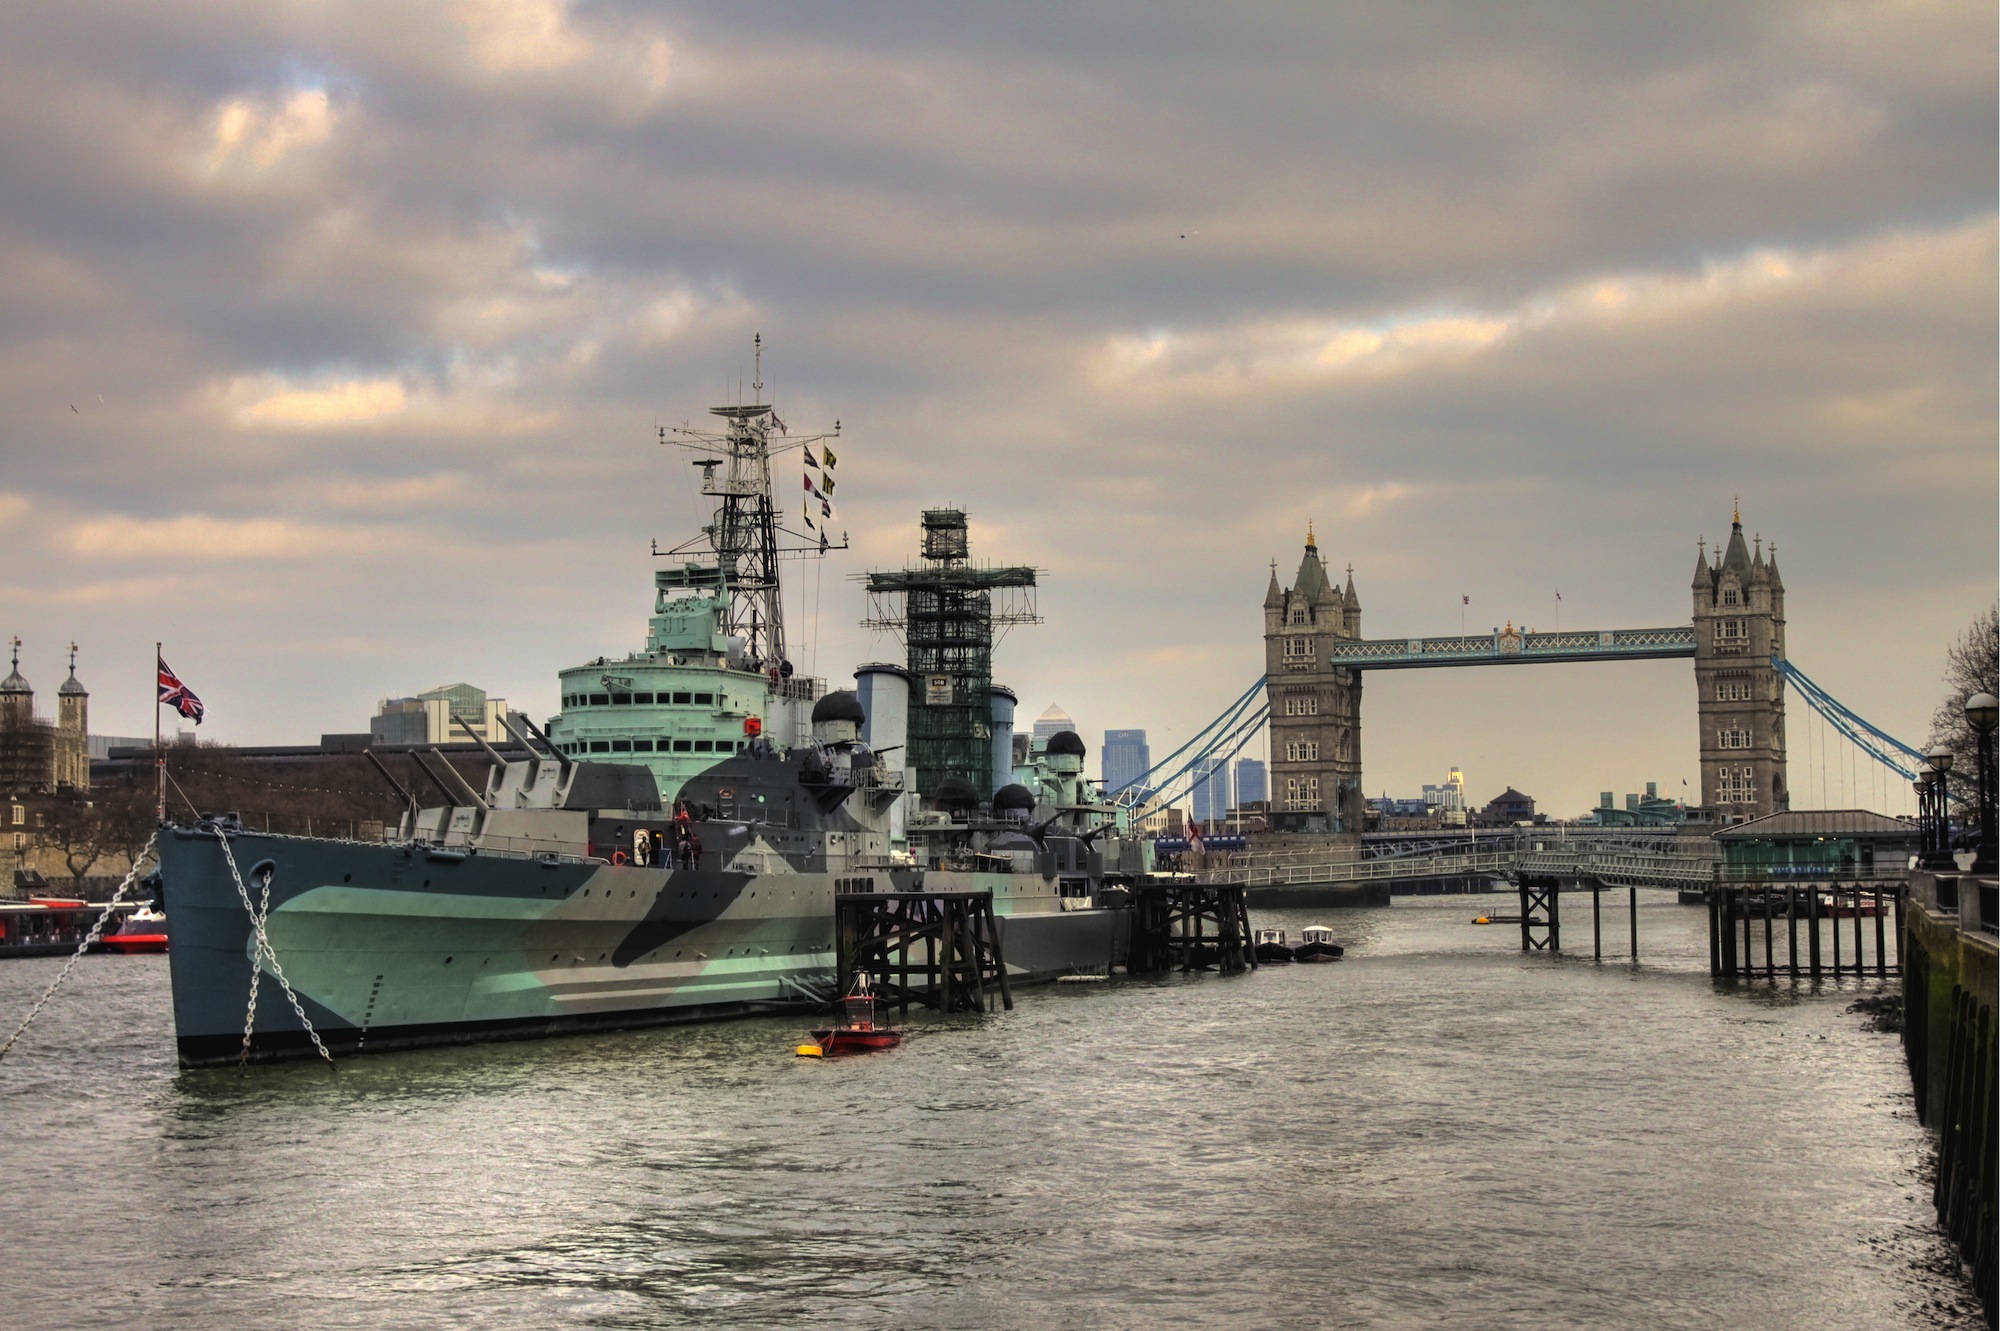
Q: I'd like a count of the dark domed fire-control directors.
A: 4